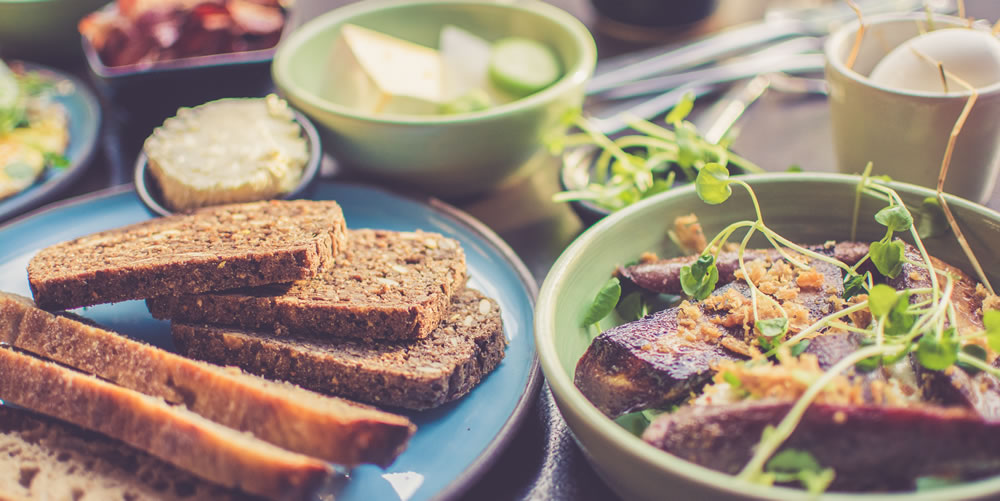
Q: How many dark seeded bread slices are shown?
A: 3